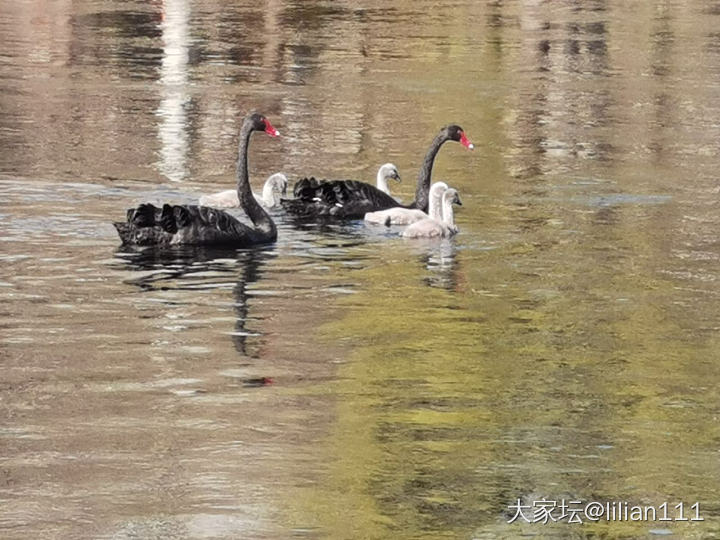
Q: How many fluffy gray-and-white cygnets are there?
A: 4